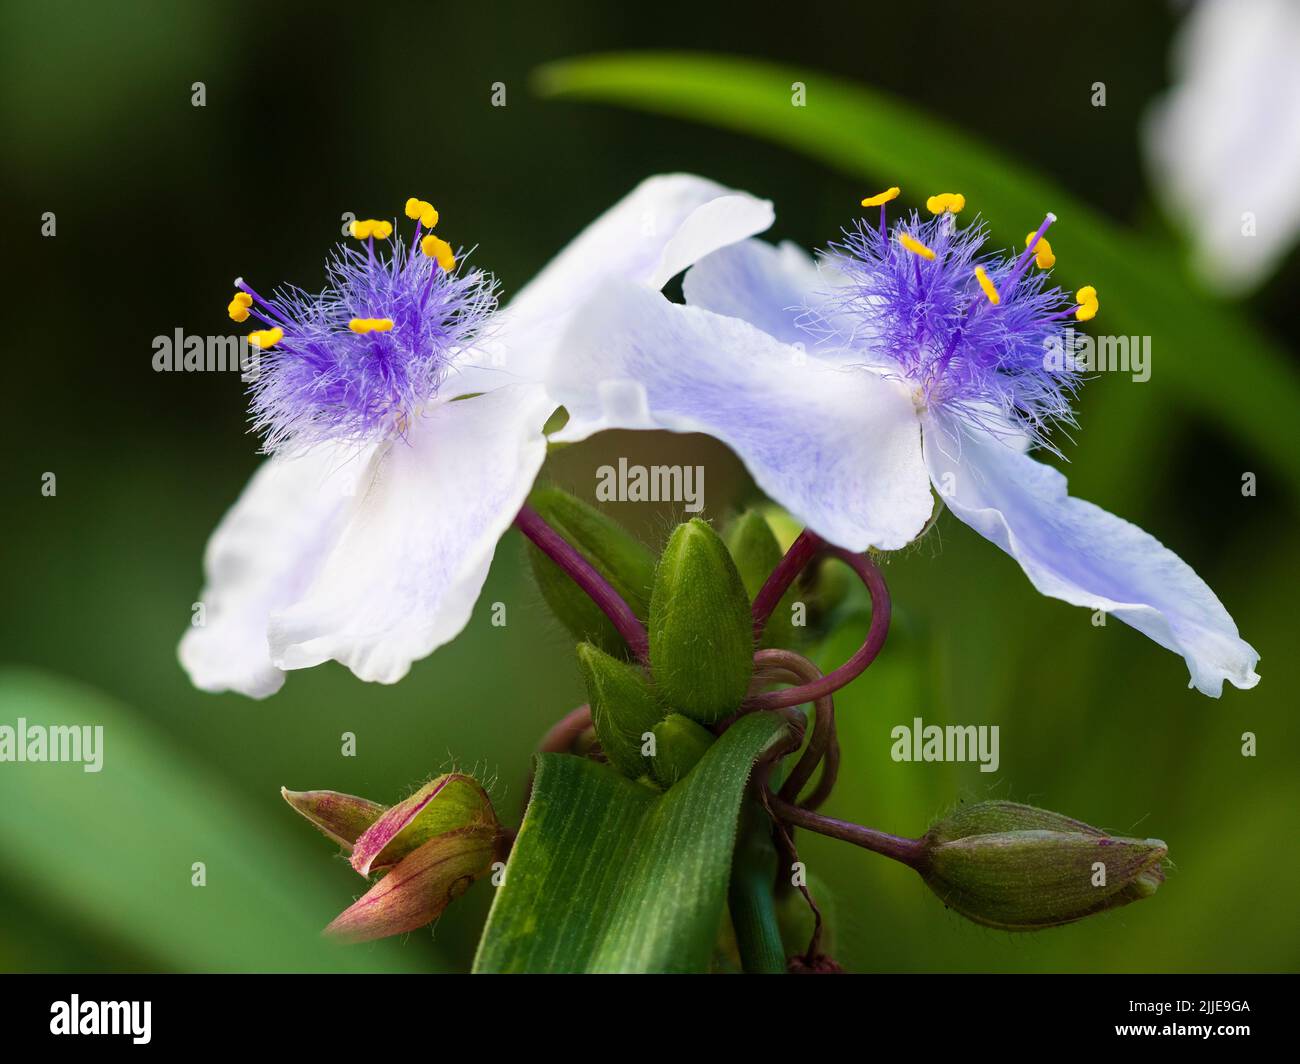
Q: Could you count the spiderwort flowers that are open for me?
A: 2